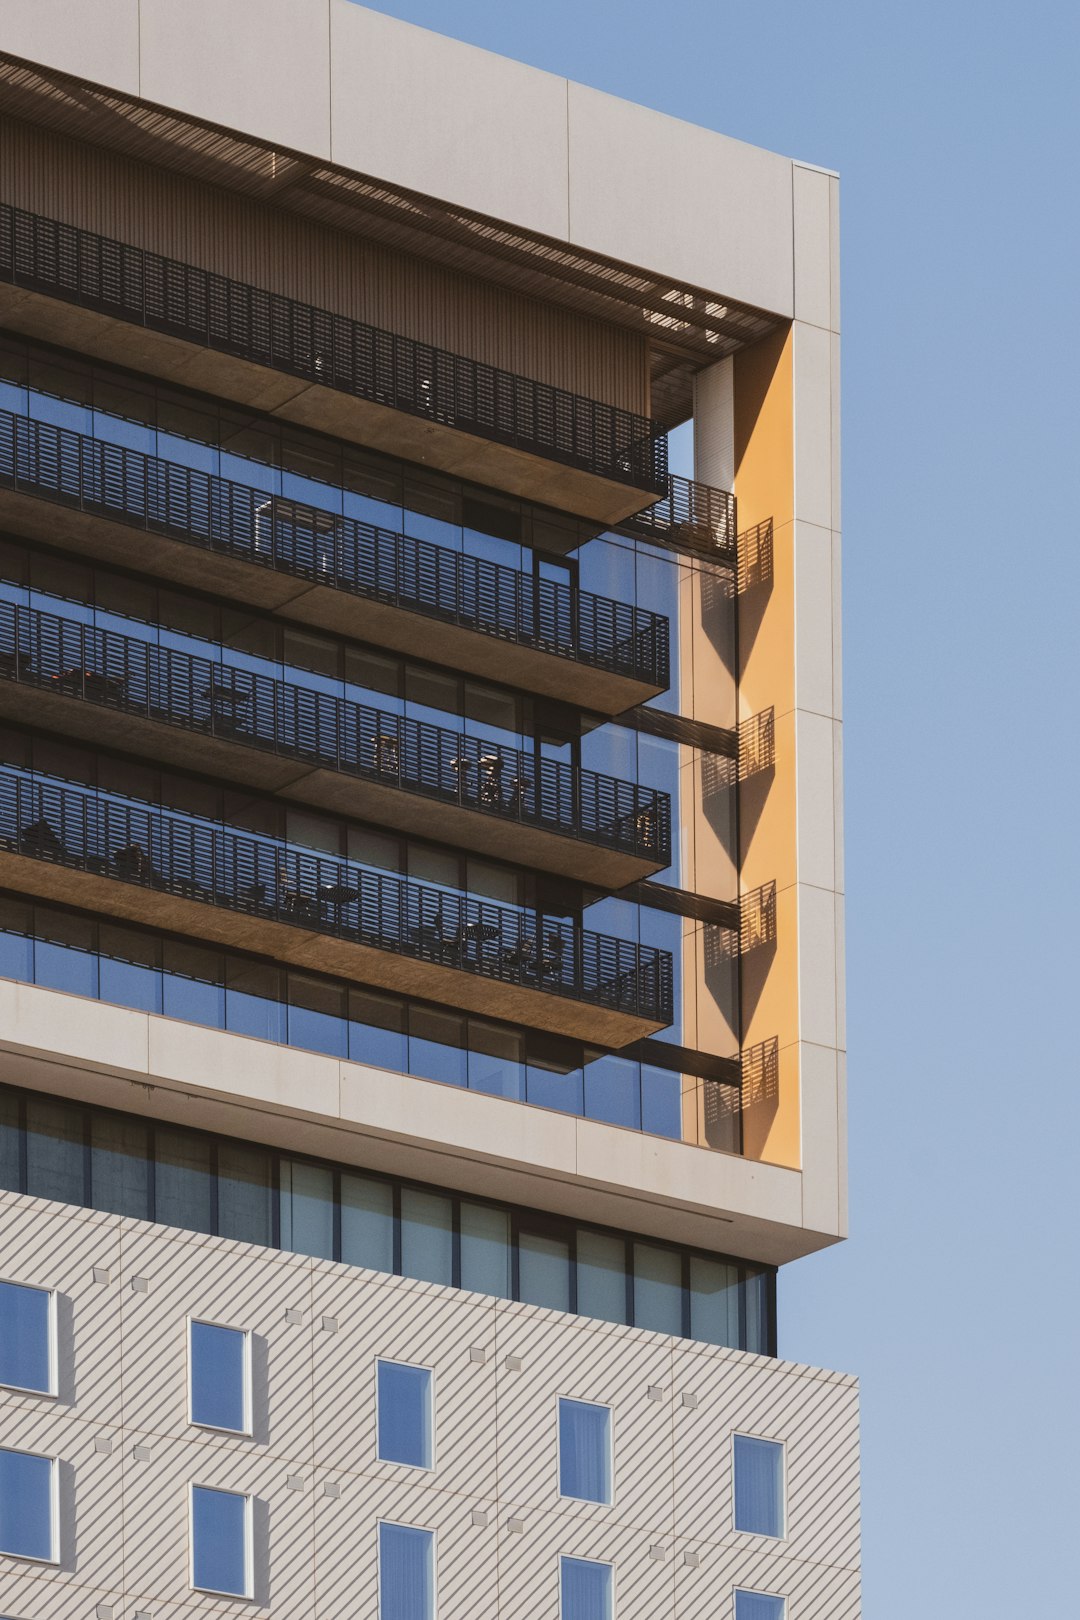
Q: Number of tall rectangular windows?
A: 10